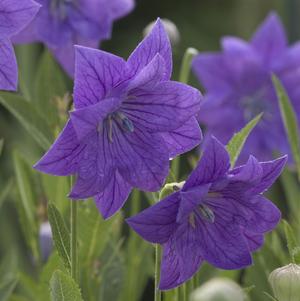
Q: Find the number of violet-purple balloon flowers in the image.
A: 5